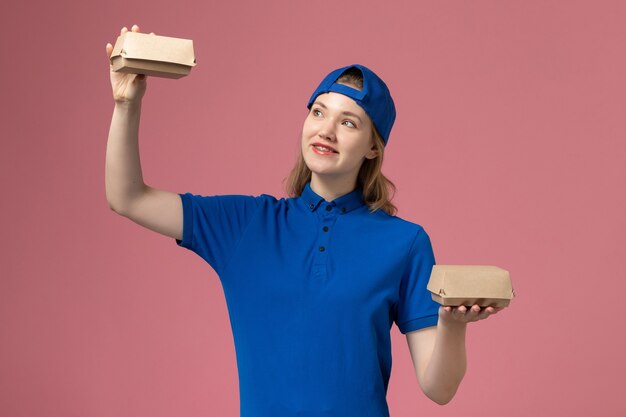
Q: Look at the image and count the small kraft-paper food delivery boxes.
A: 2